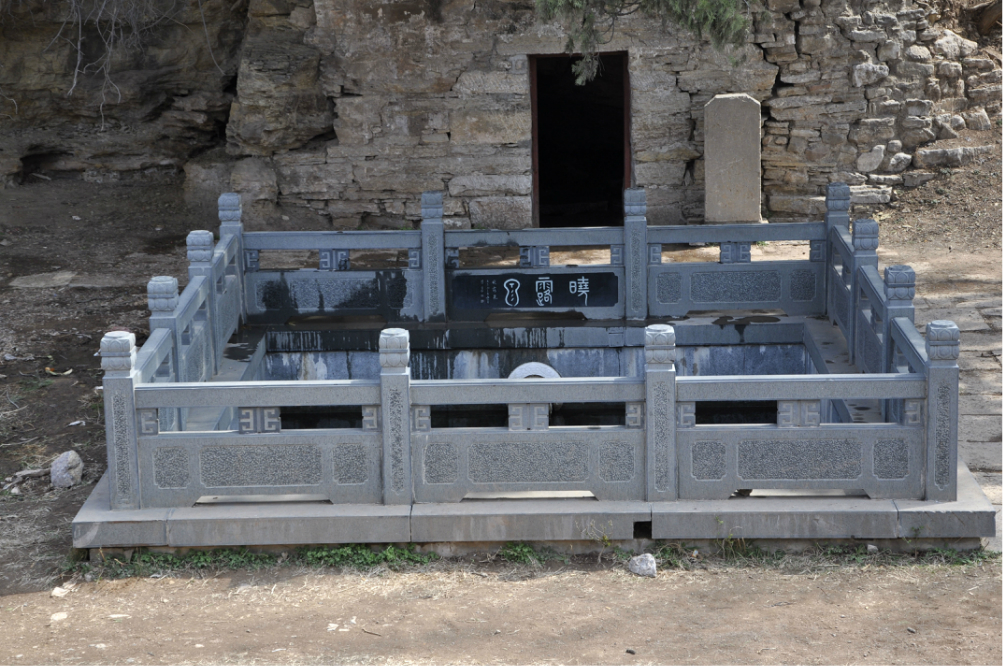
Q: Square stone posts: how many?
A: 12